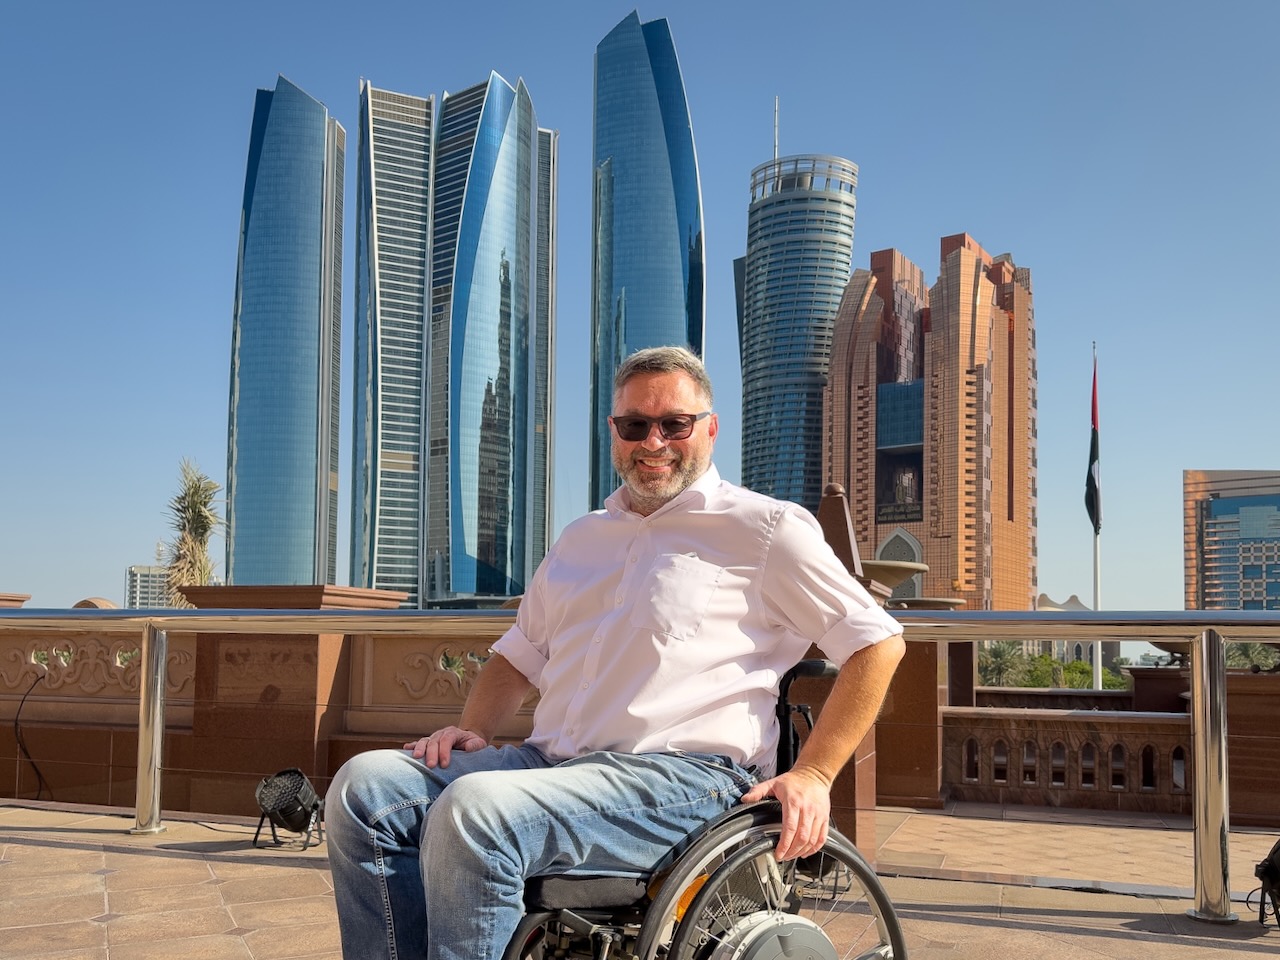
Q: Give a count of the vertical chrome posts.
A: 2